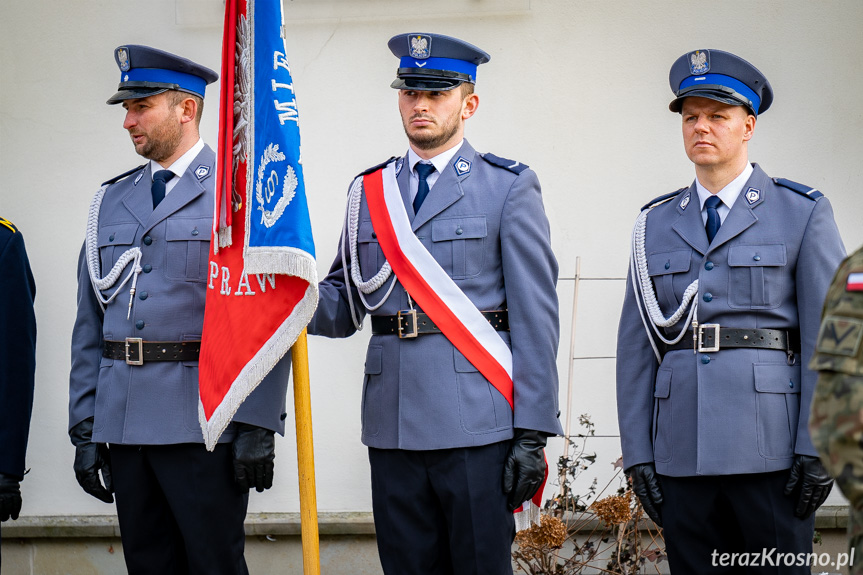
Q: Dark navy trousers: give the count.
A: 3